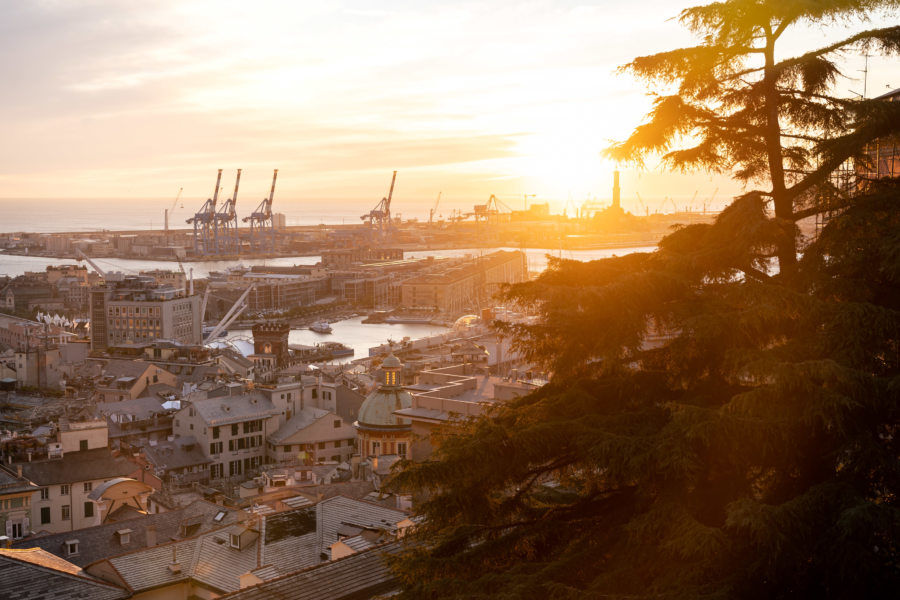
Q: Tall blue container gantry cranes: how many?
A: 4